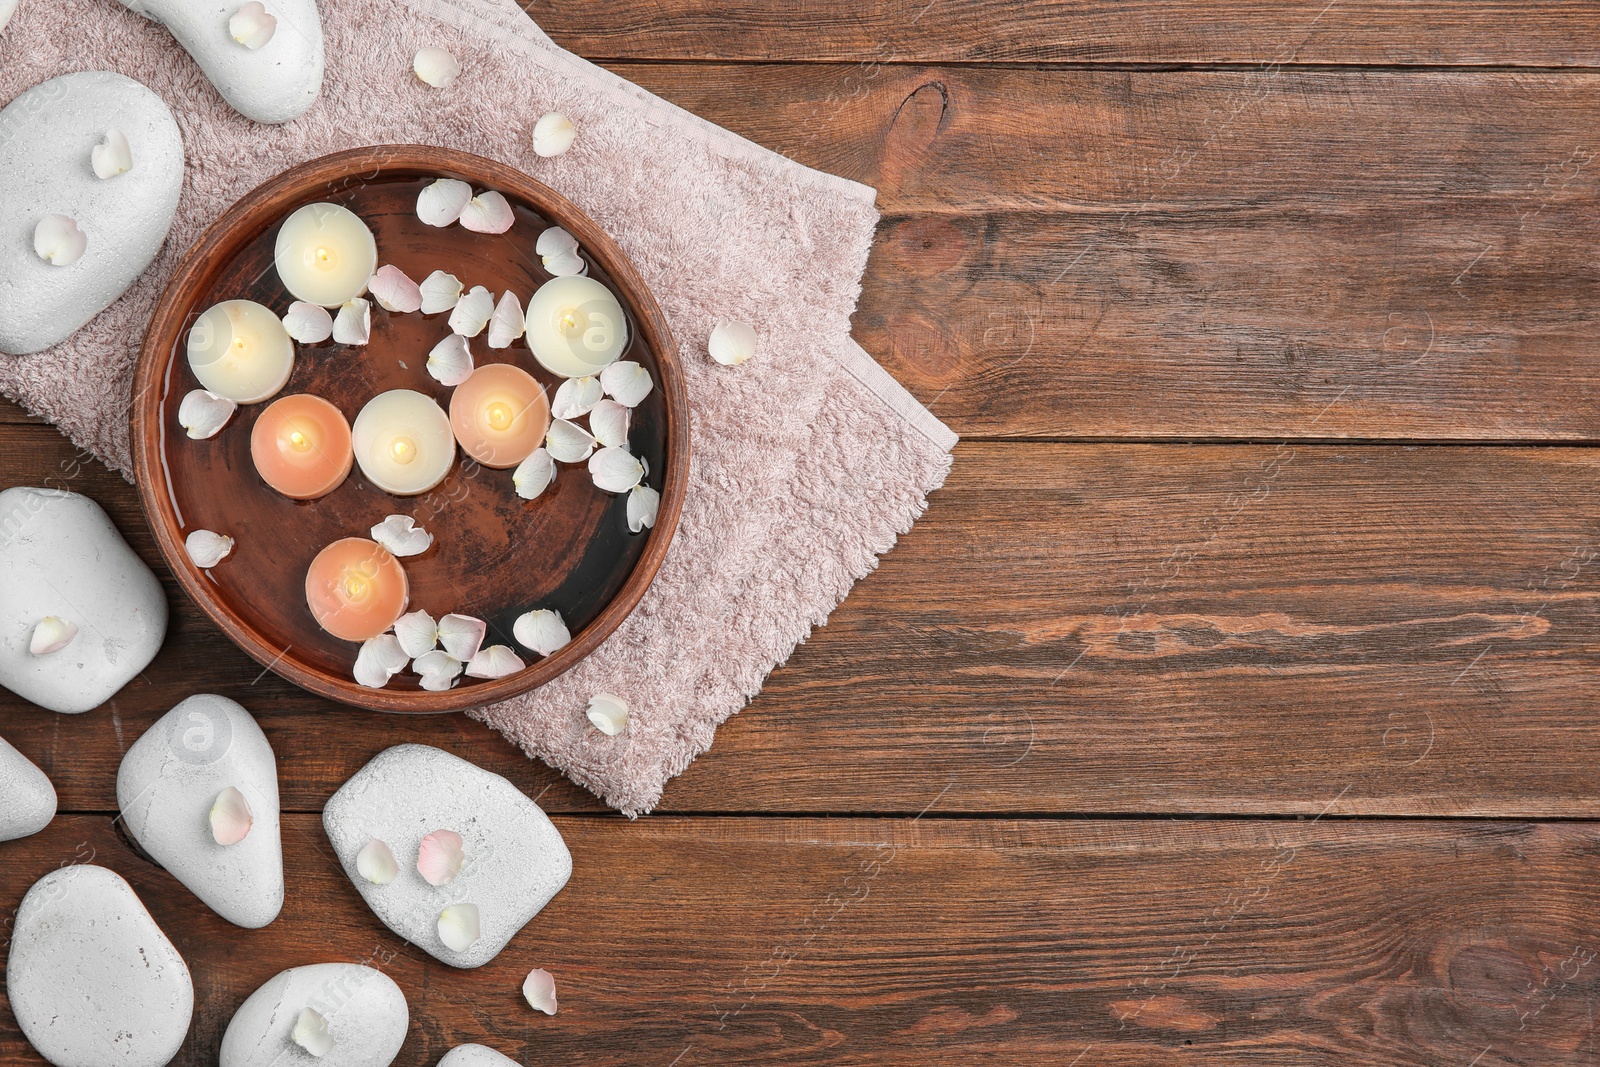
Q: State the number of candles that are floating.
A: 7